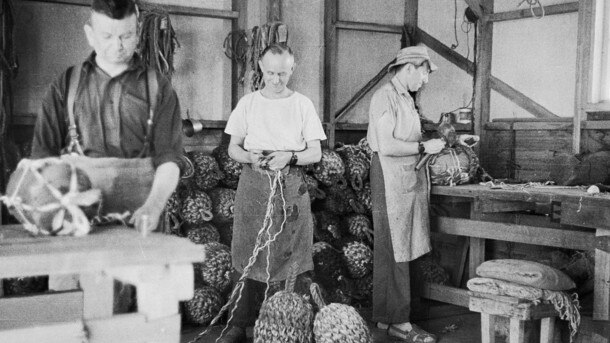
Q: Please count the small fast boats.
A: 0